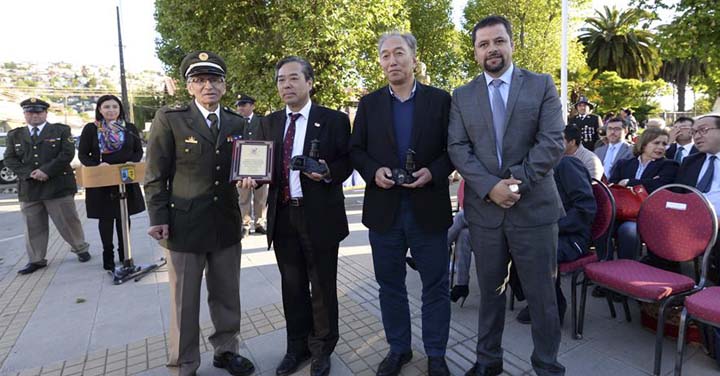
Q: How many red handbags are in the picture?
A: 1